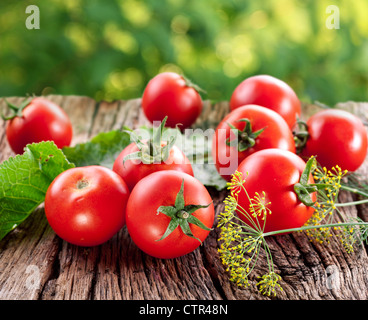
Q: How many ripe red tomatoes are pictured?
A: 9